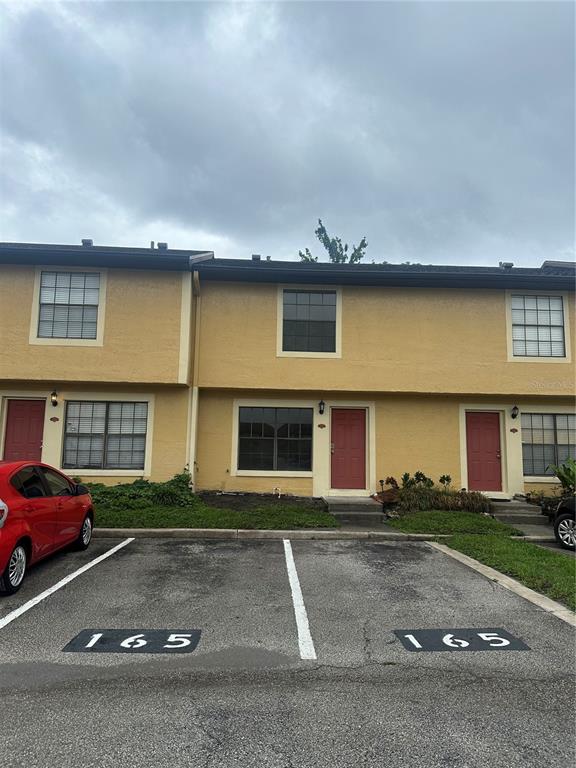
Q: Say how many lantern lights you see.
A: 3